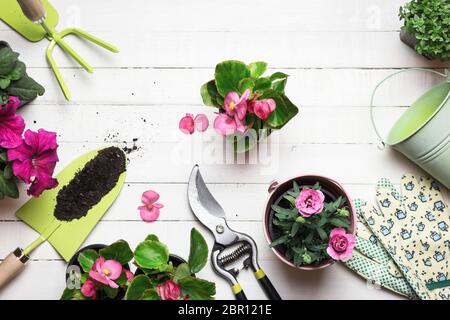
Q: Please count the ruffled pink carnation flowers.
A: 2